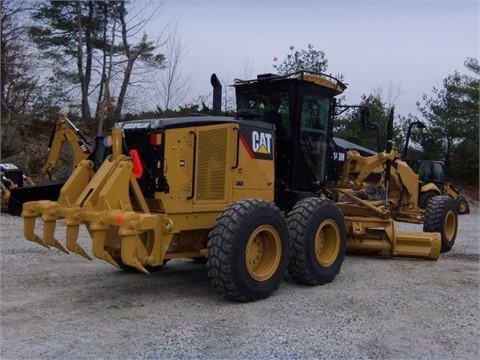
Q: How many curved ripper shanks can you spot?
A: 5